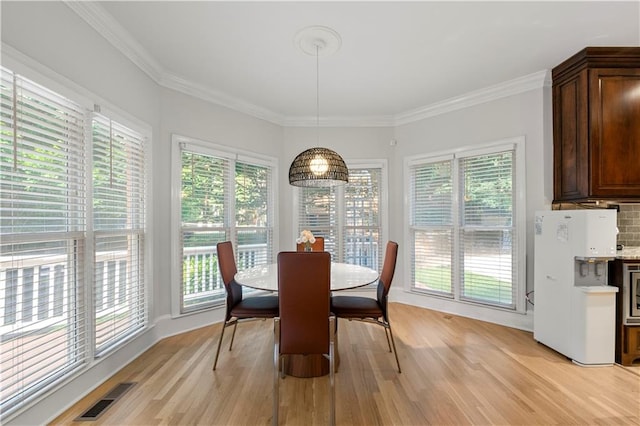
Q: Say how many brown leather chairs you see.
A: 4